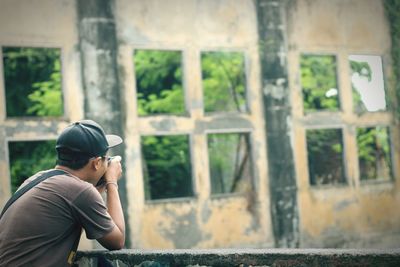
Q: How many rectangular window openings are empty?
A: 10